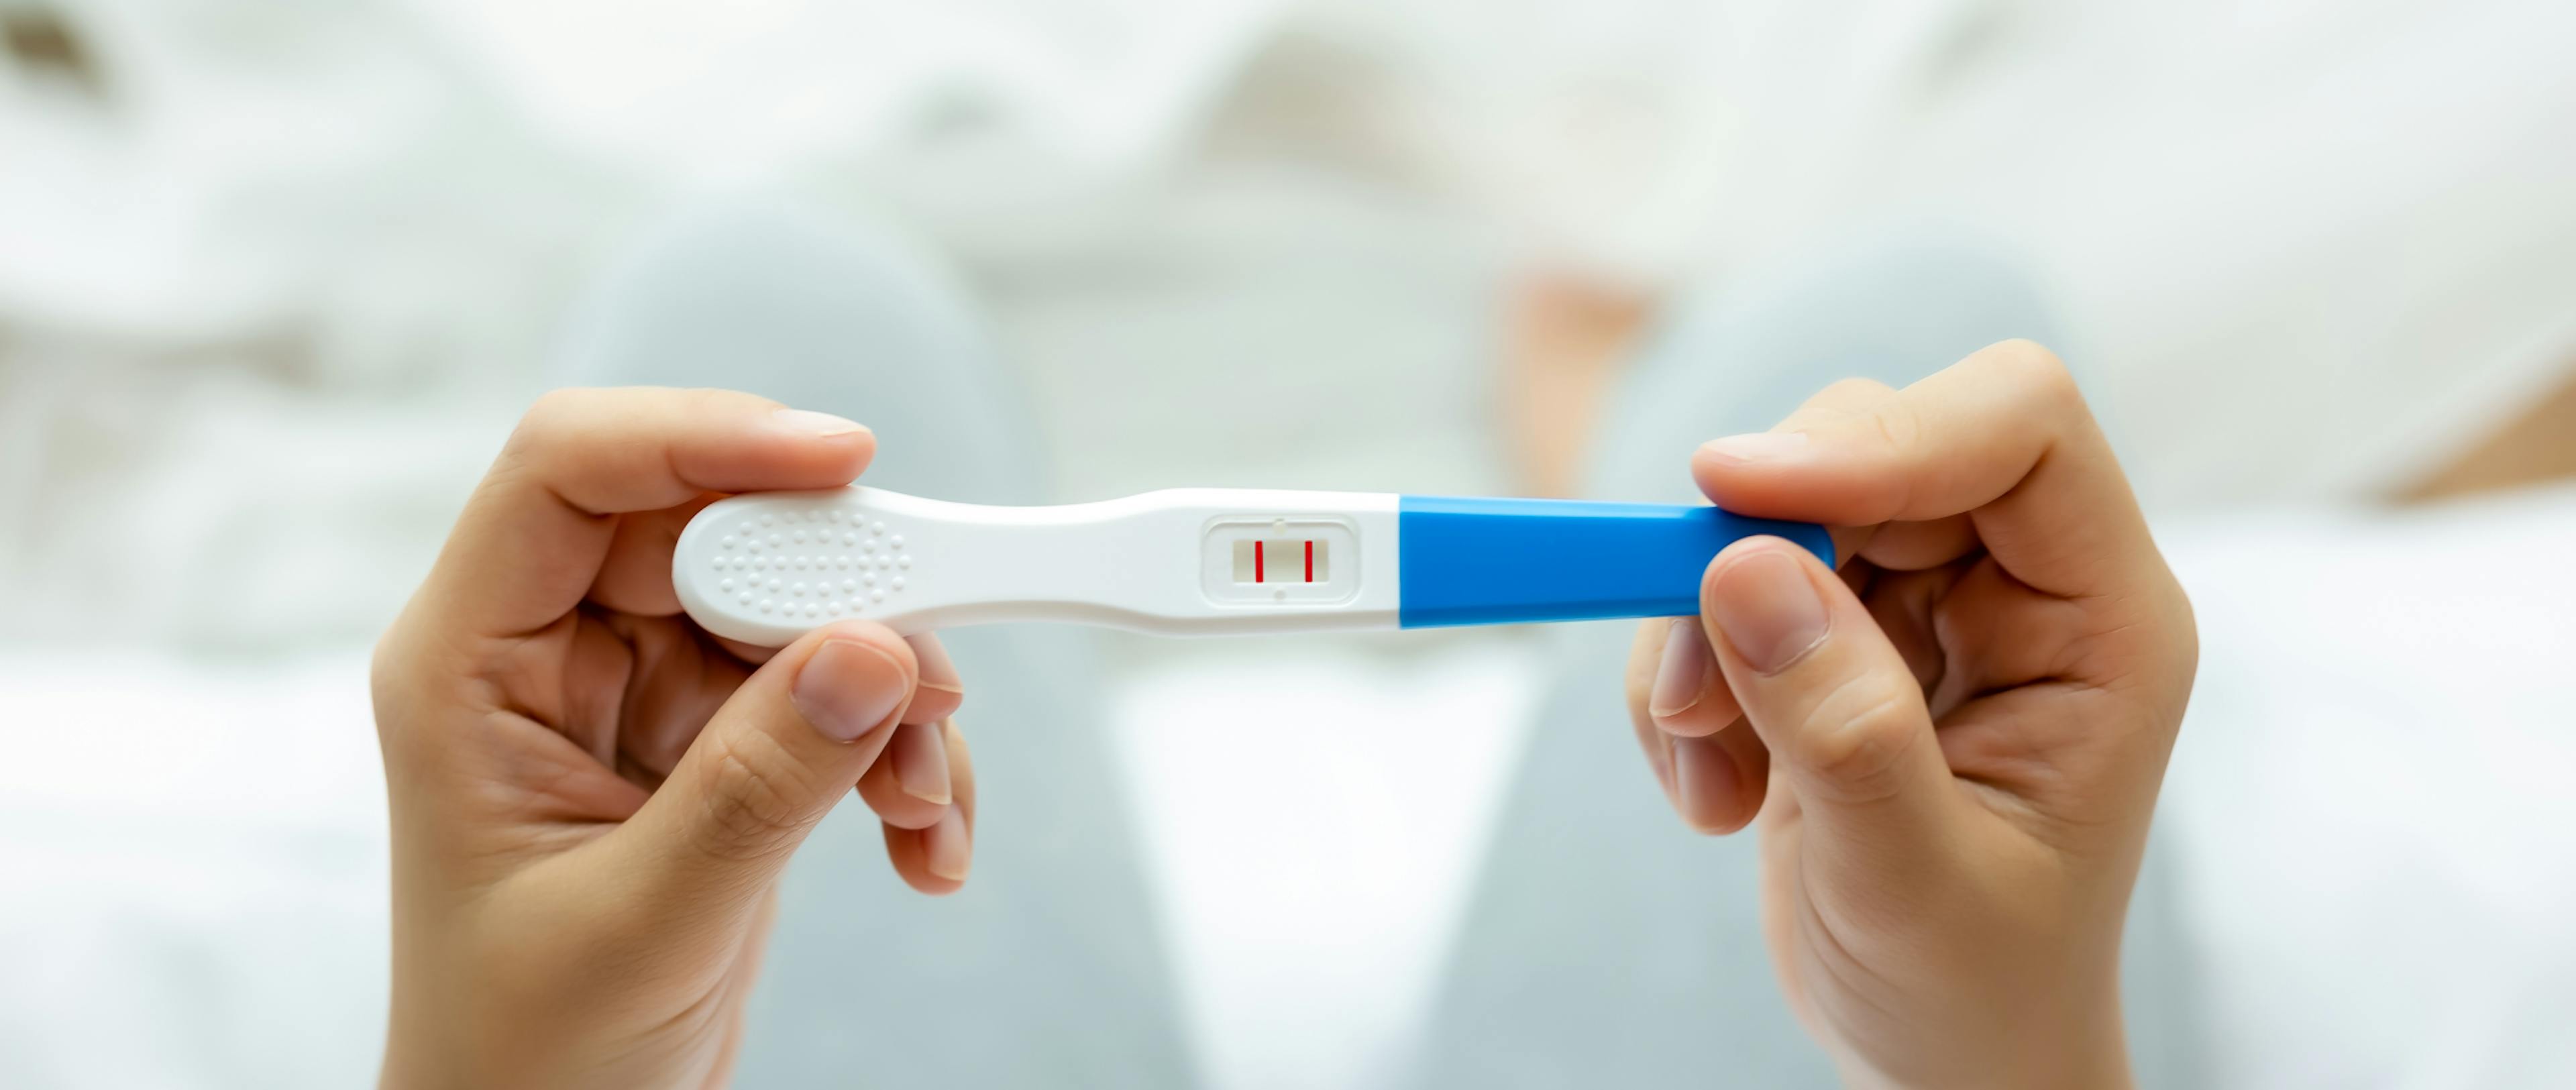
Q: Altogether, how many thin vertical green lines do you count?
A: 0